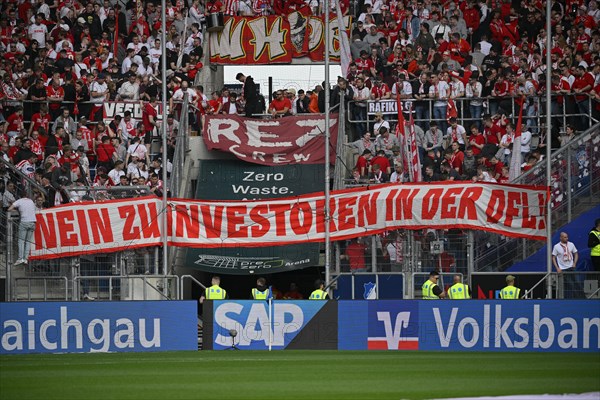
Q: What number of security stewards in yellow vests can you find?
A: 7